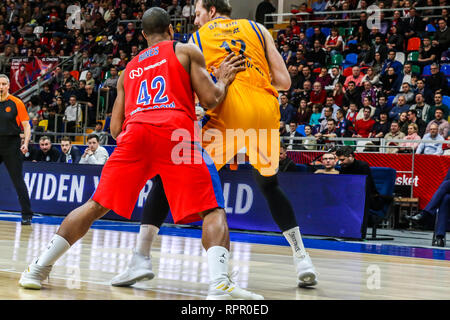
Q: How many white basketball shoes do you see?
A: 4